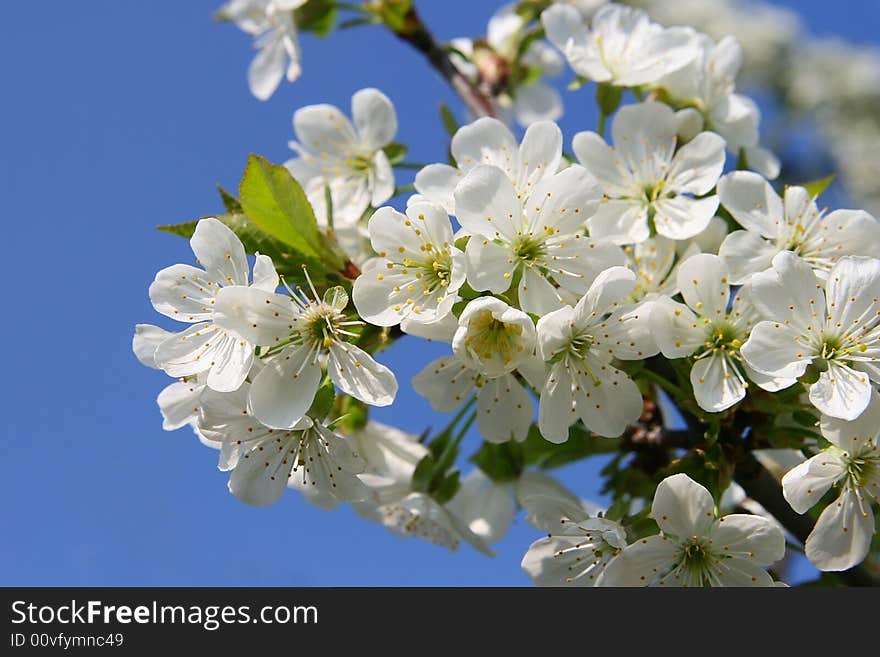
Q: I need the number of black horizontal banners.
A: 1